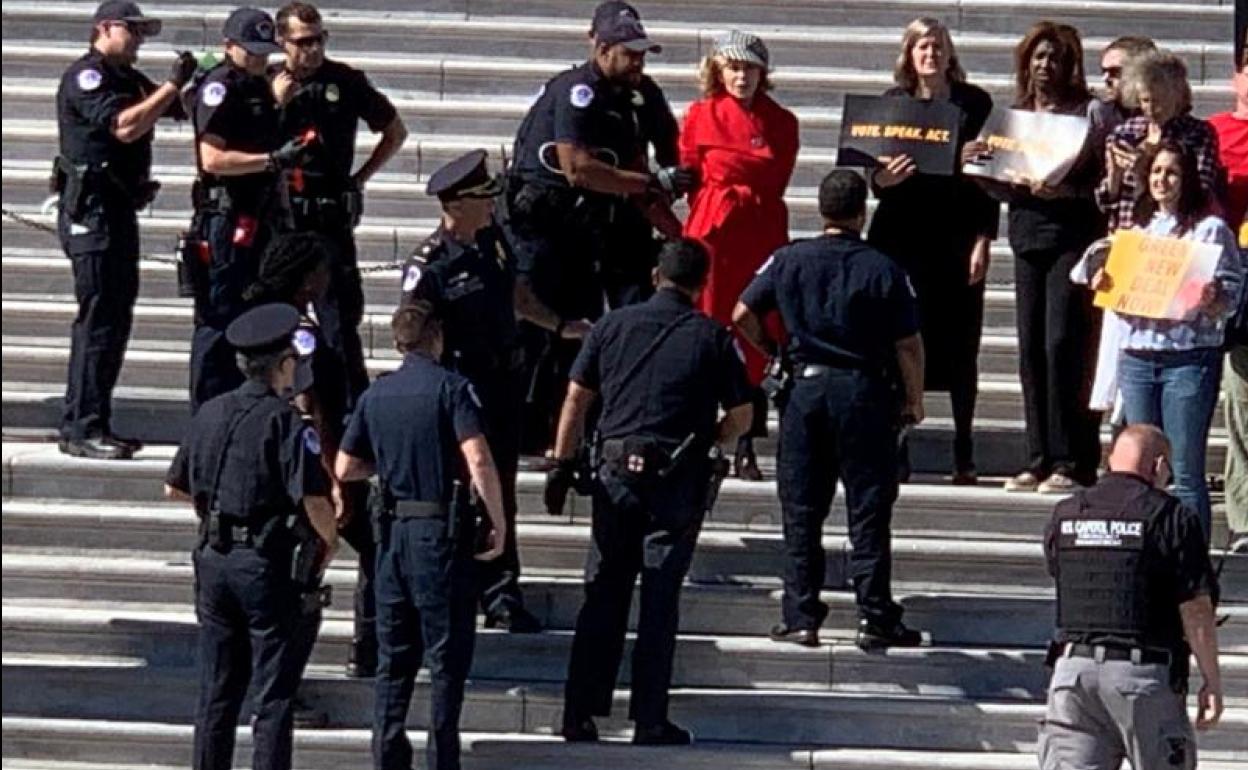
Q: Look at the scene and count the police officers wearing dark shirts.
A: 11